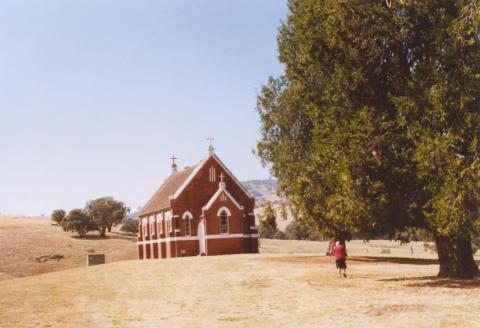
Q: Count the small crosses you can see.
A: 3